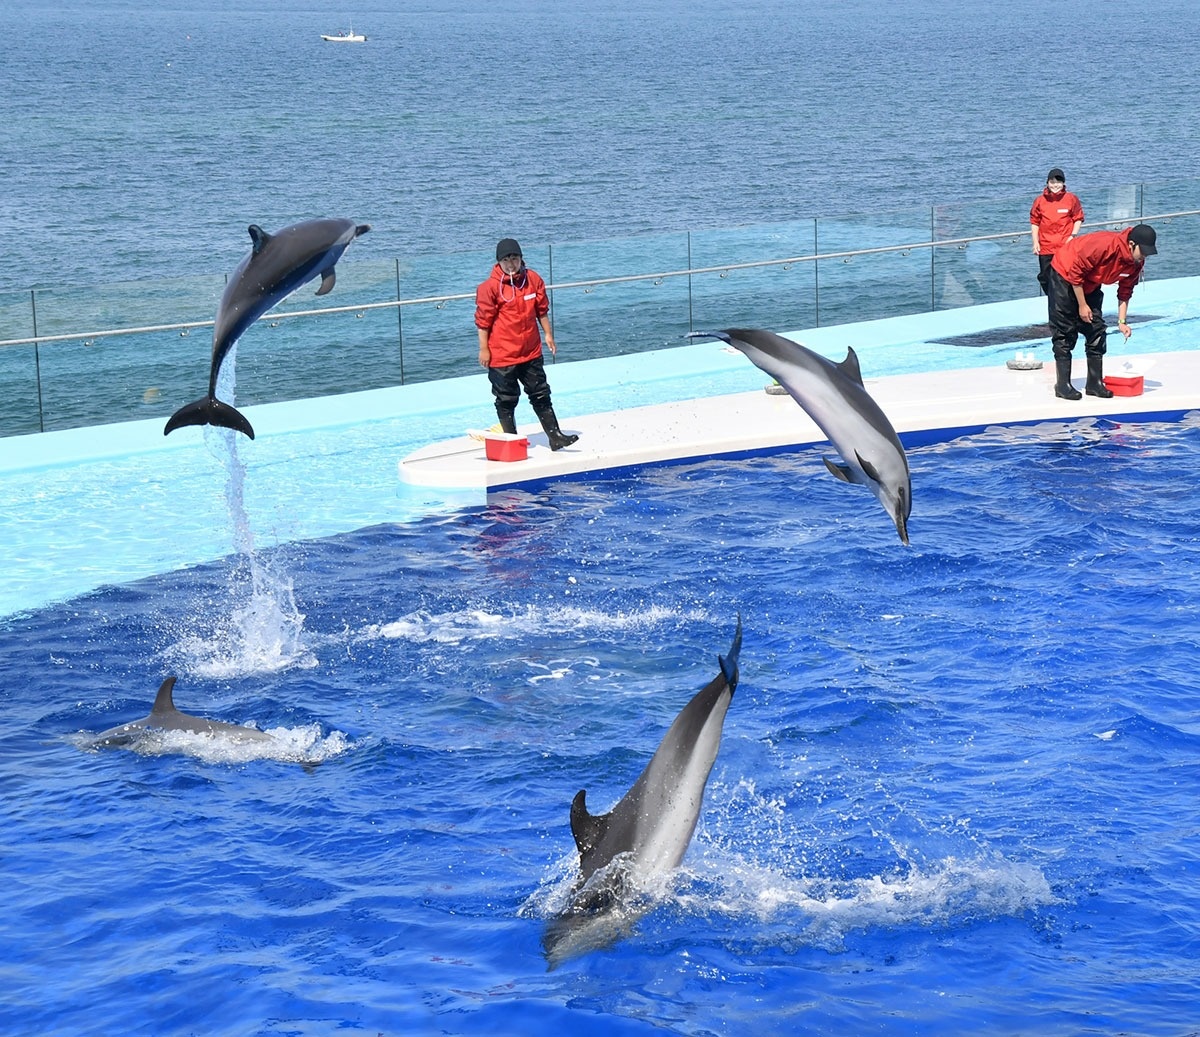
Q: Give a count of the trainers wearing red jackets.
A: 3